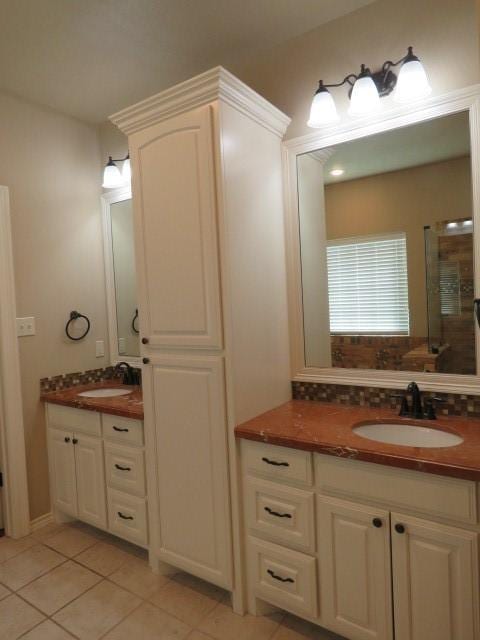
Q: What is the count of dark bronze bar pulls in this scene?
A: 6